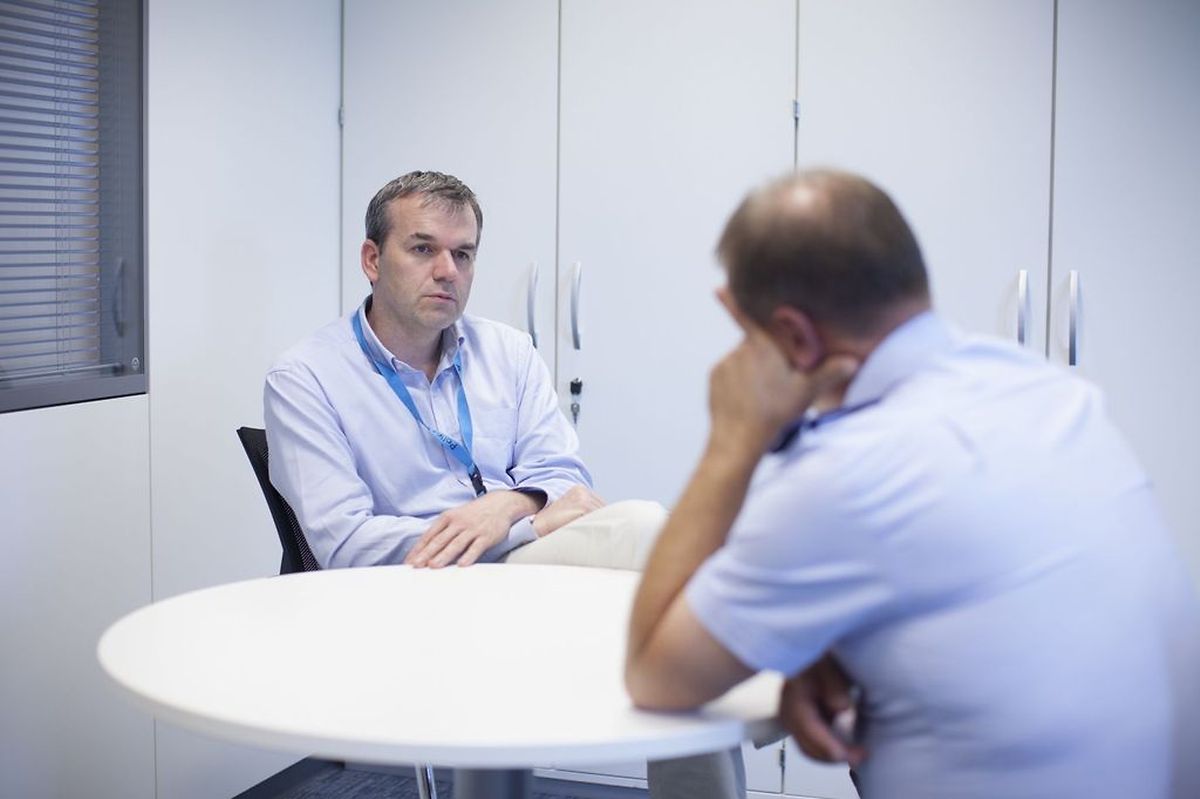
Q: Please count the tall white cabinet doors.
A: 4